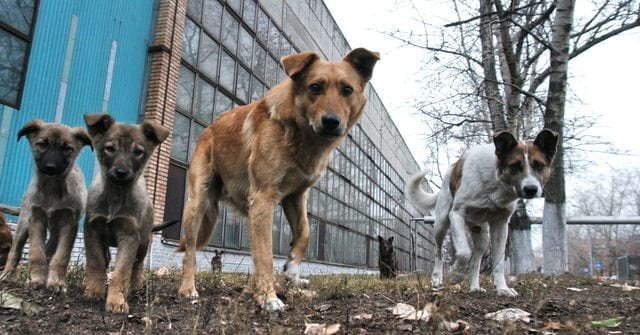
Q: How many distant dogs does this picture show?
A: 2